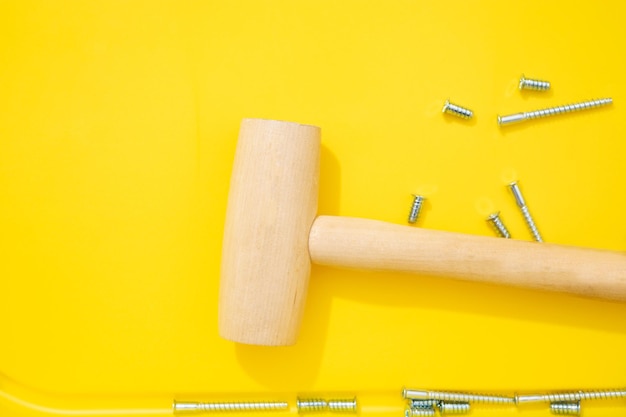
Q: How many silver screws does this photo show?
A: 15